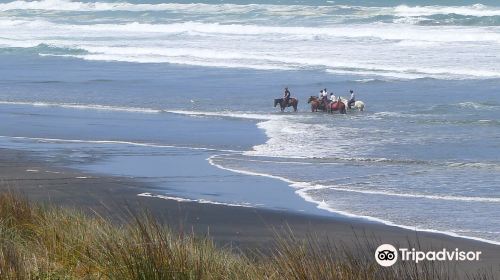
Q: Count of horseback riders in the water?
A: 5